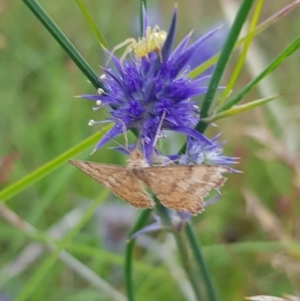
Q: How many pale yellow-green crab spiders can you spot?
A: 1